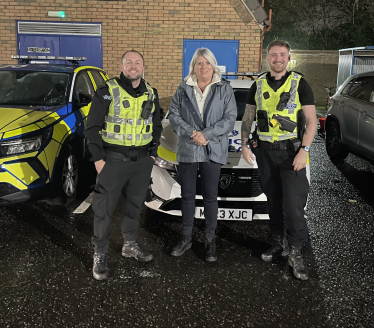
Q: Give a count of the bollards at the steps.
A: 0